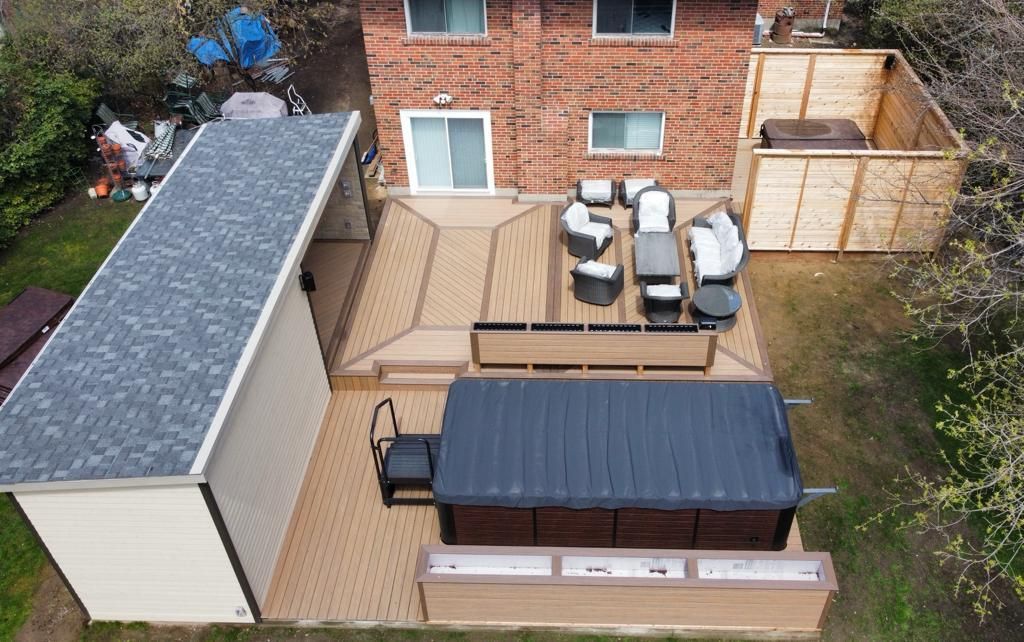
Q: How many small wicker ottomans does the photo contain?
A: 2